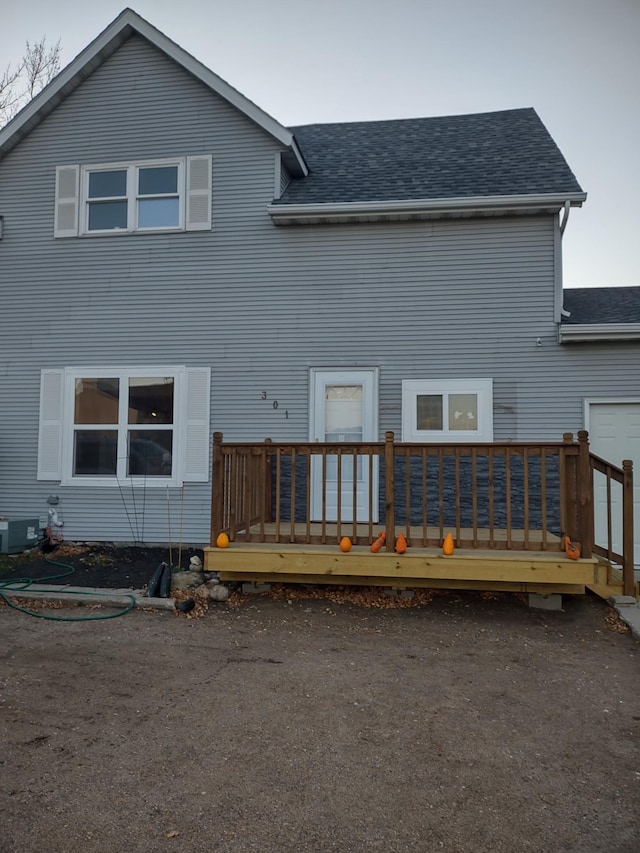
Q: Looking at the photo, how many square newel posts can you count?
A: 6